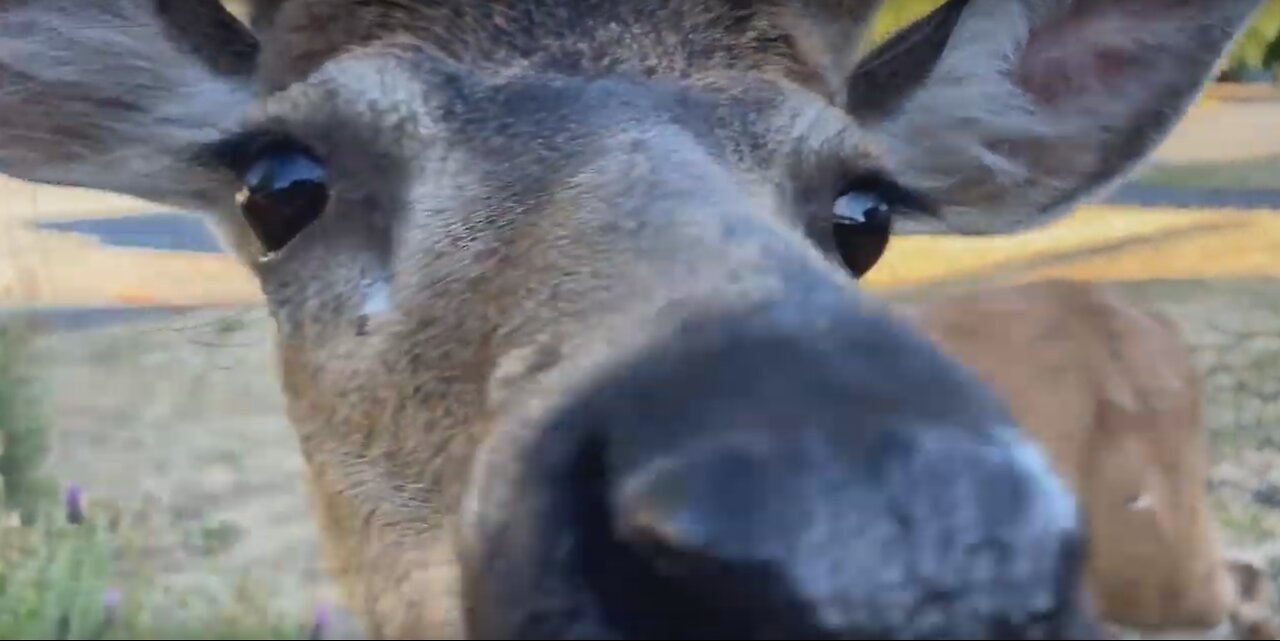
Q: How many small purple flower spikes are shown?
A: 3